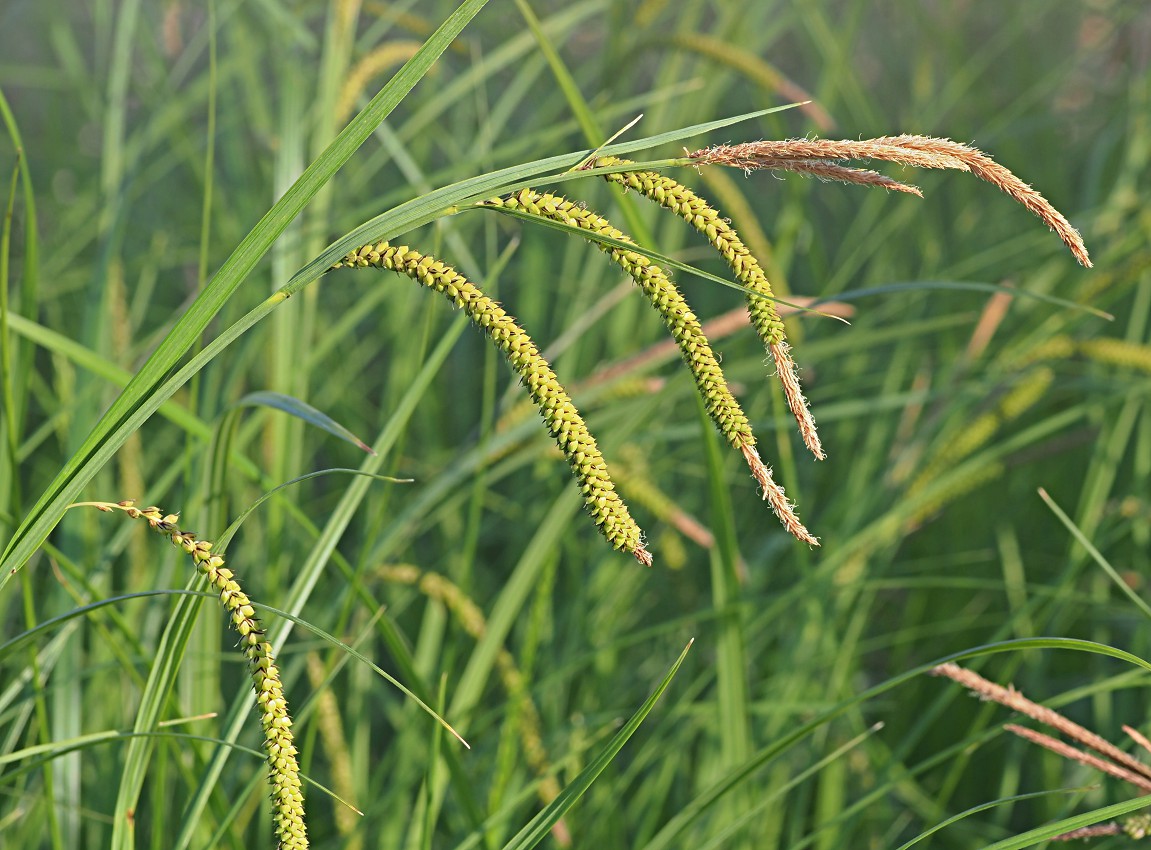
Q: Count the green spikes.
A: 4